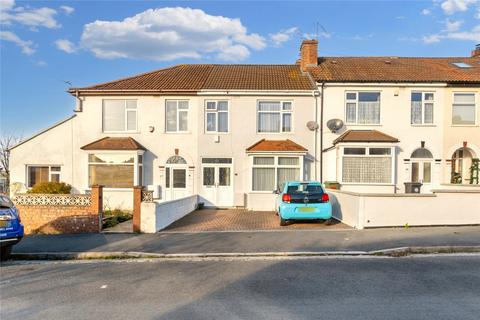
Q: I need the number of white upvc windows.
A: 11